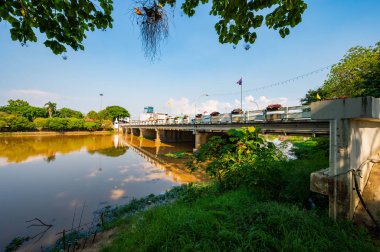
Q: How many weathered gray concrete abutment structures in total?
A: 1